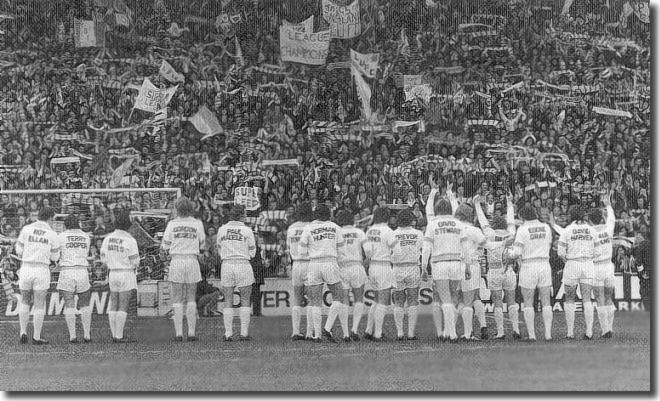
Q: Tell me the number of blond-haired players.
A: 2